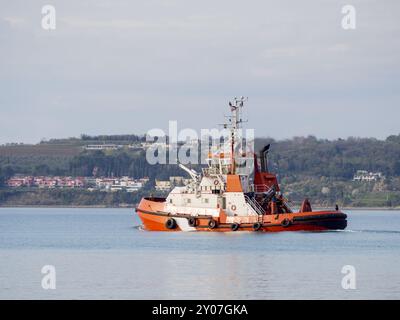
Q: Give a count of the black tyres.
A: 6